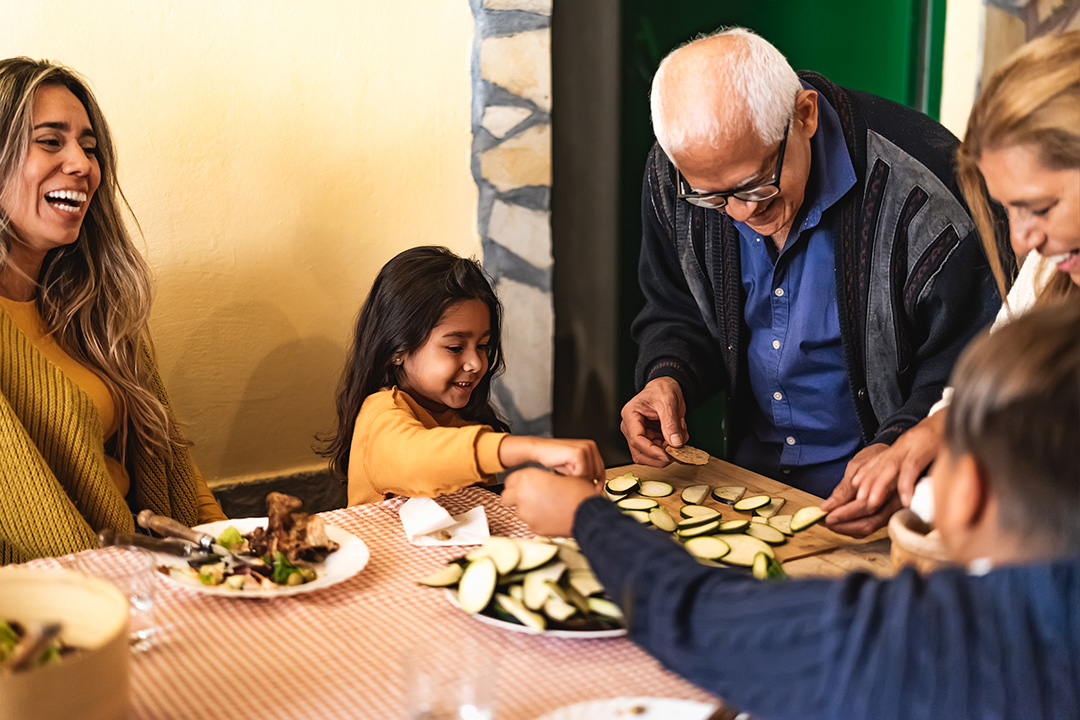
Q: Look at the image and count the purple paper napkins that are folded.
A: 0